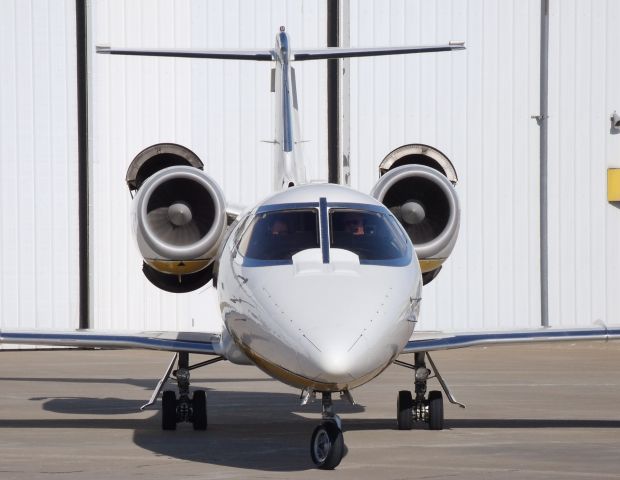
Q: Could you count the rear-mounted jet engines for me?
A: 2